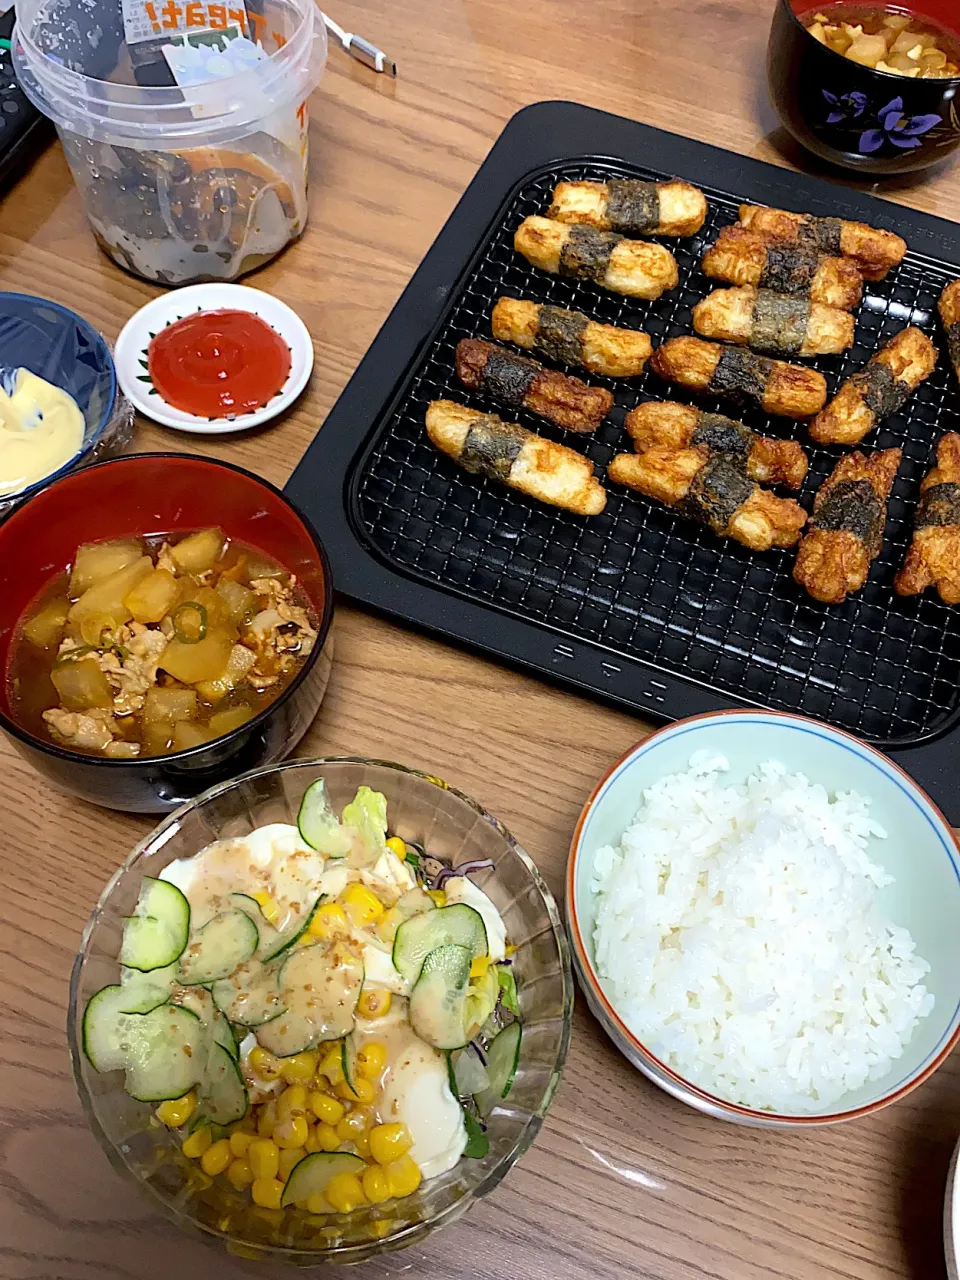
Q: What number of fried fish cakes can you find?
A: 15